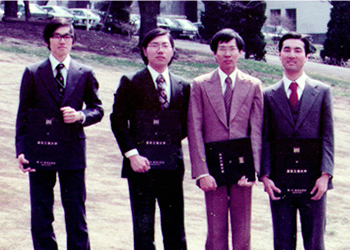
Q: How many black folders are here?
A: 4